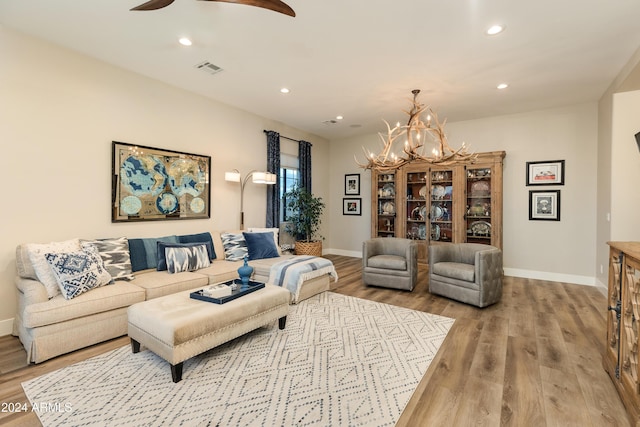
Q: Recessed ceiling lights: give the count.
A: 5